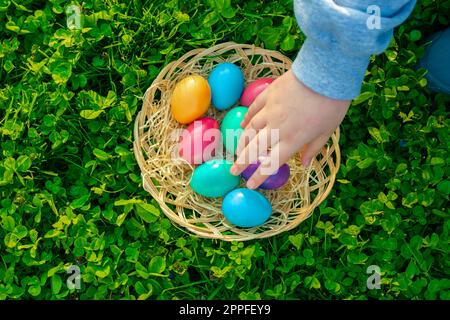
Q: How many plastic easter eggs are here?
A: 8